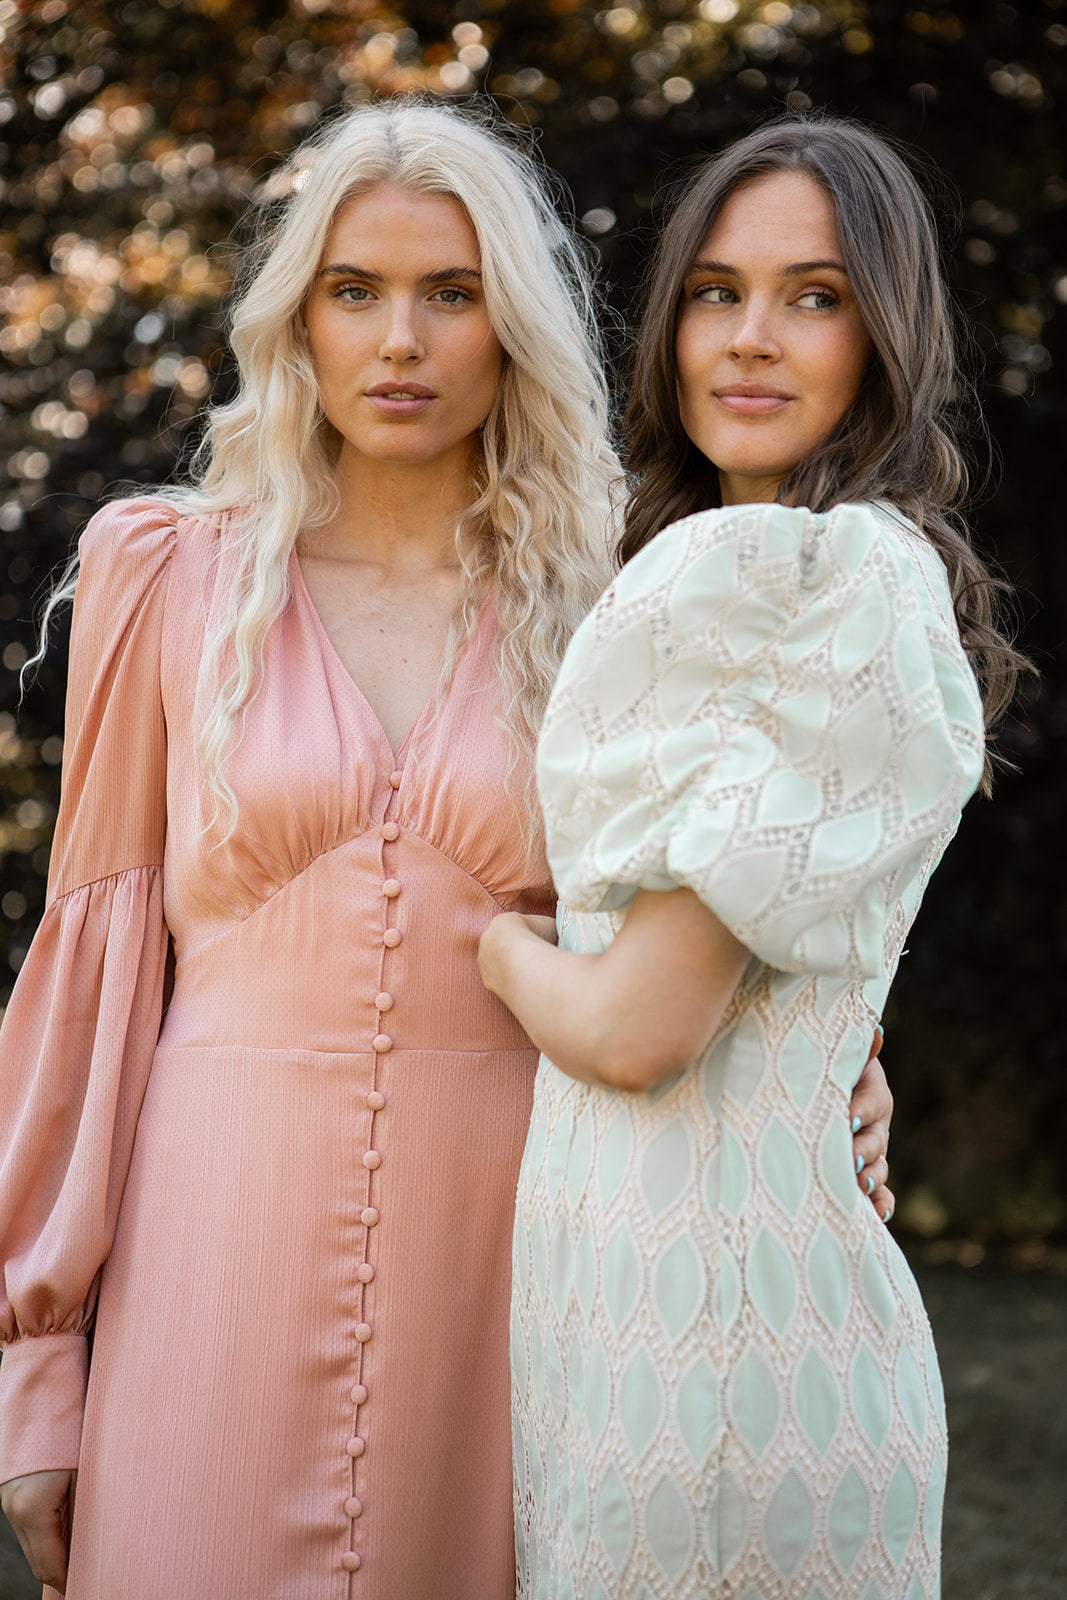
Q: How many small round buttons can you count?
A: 15